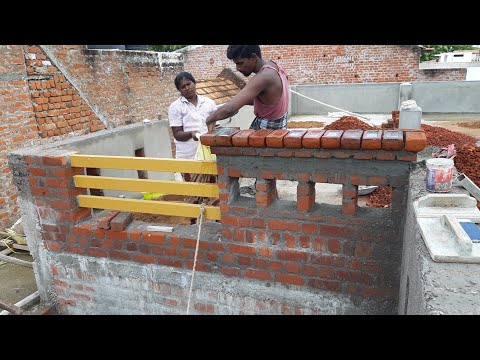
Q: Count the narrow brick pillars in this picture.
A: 3